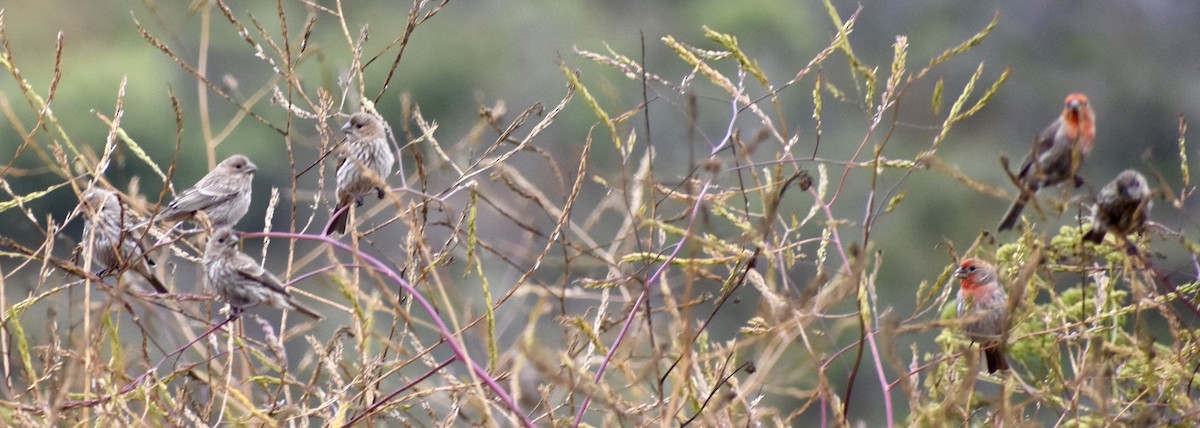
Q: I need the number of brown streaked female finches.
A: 5